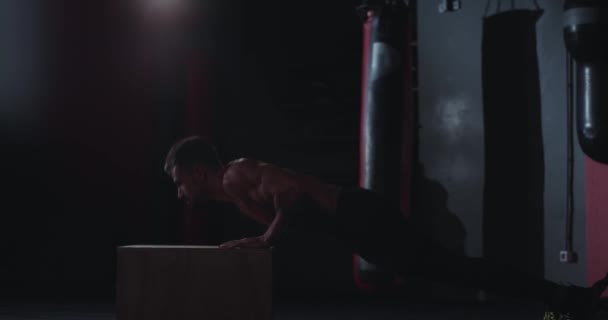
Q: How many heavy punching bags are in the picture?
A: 3